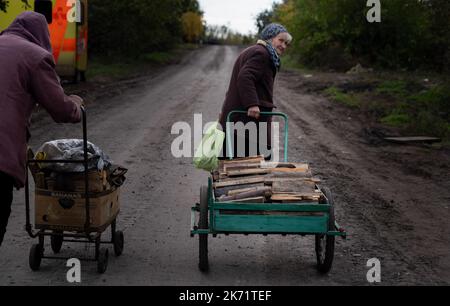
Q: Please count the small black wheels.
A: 4